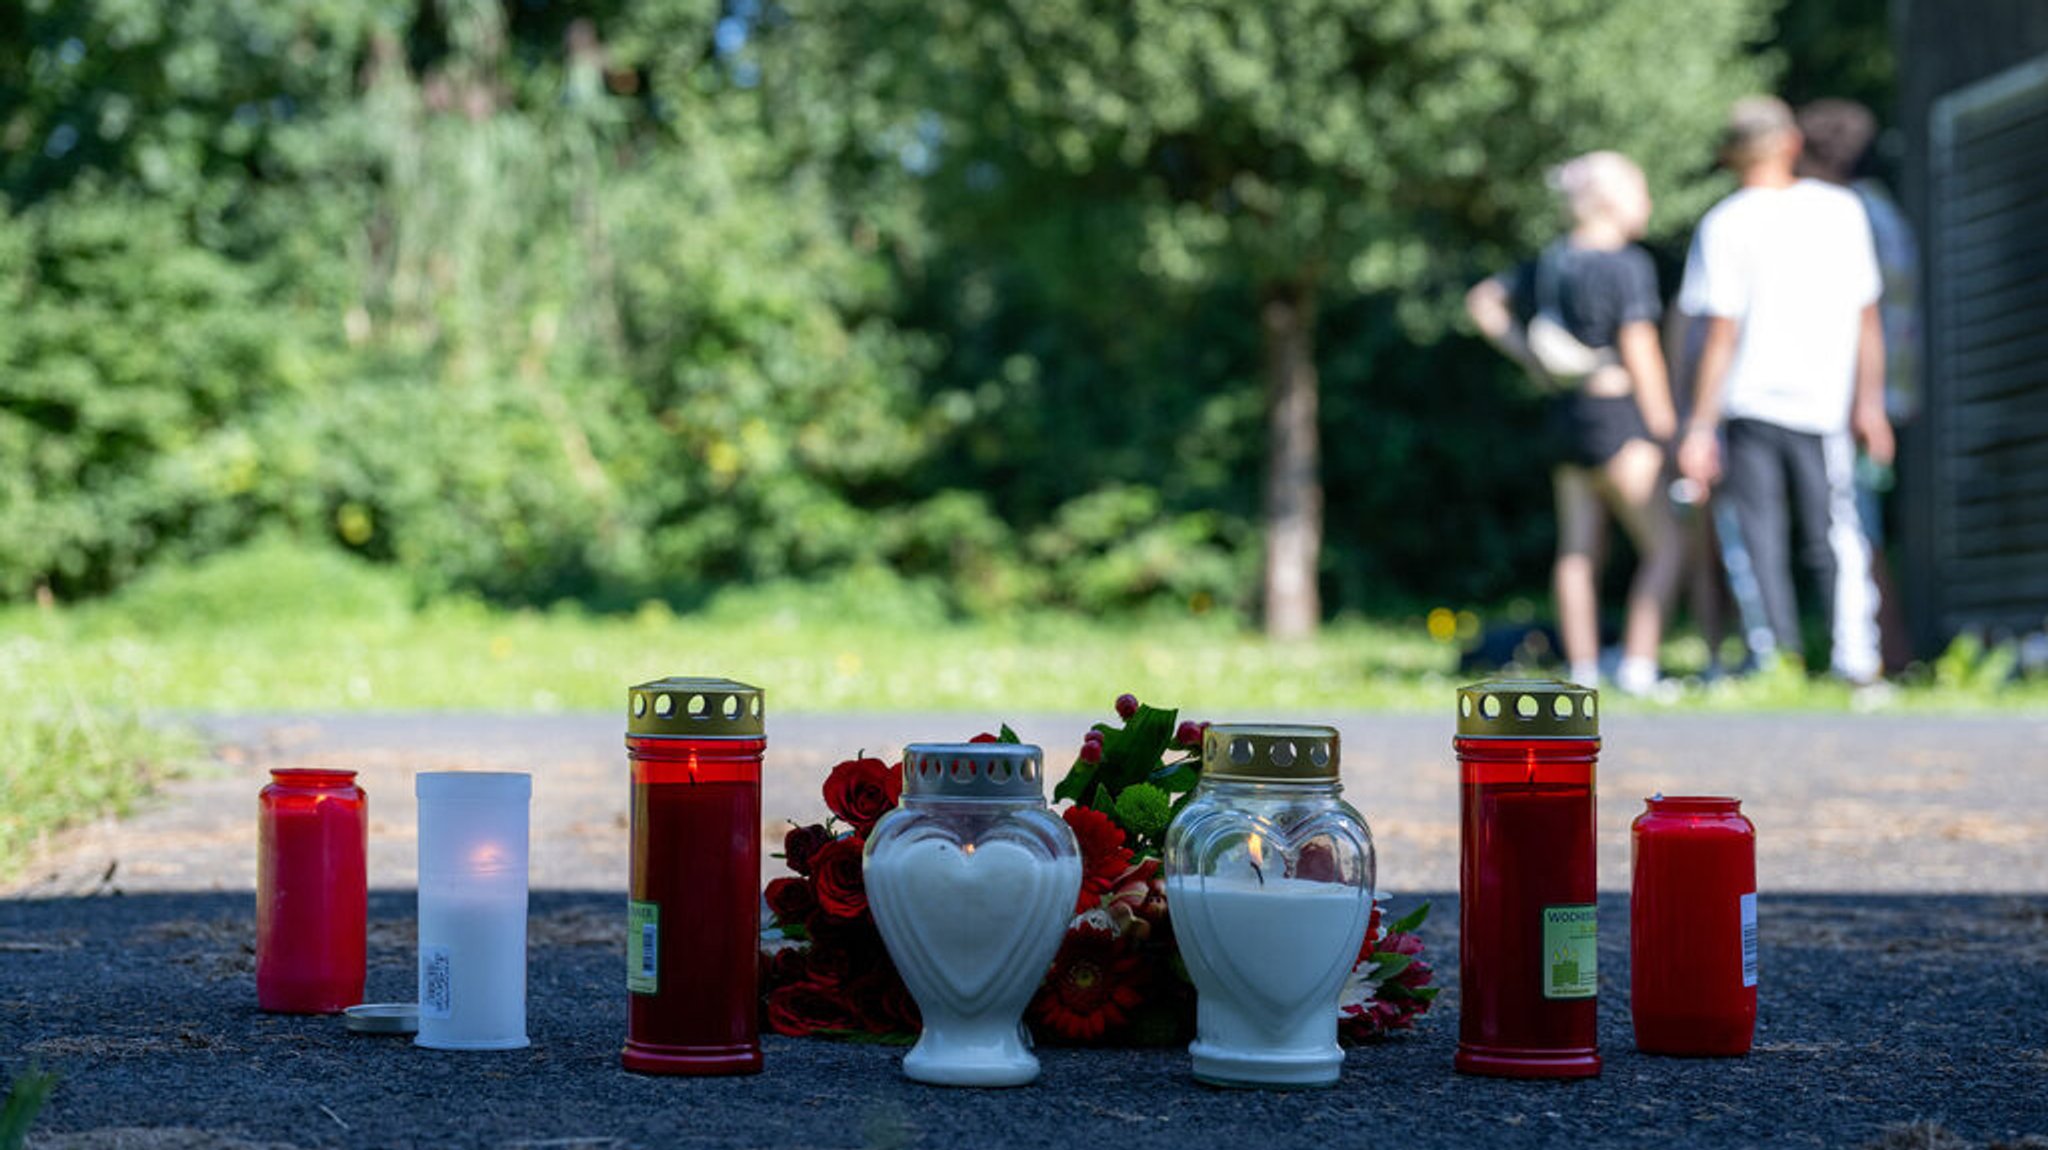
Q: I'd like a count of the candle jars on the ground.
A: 7